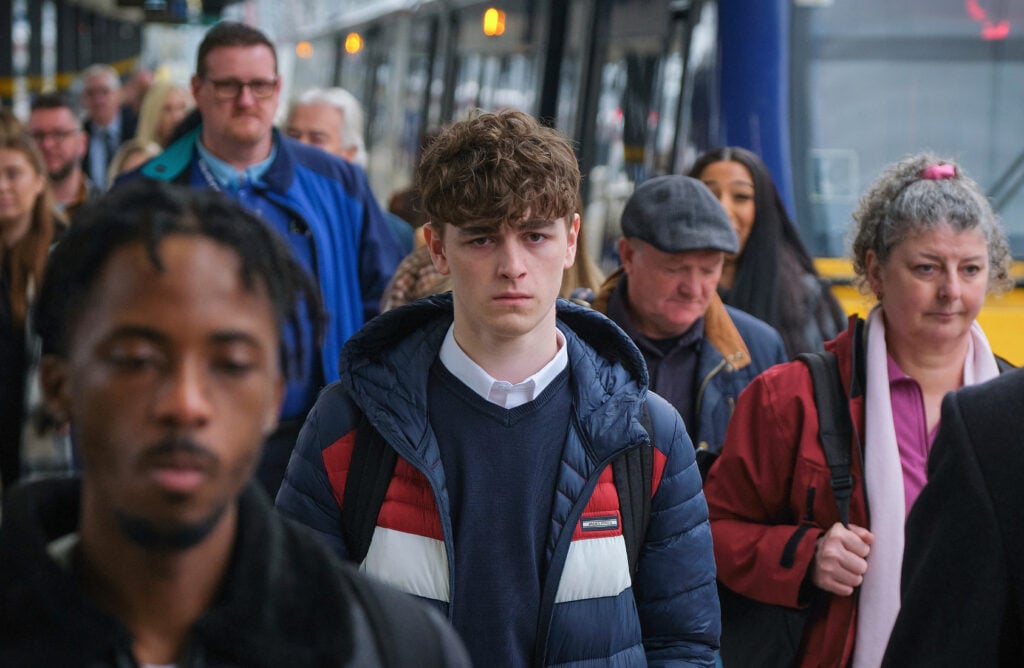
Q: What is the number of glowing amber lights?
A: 3